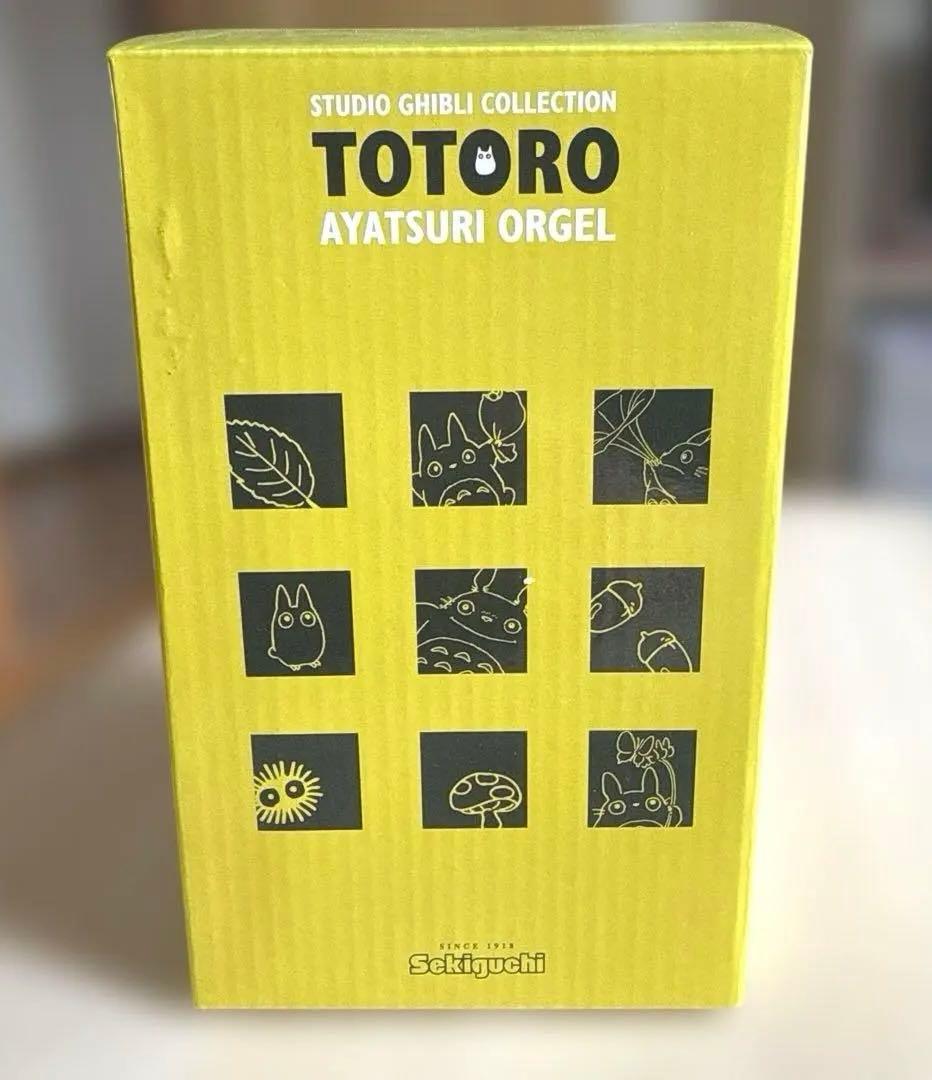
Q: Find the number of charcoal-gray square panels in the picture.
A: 9